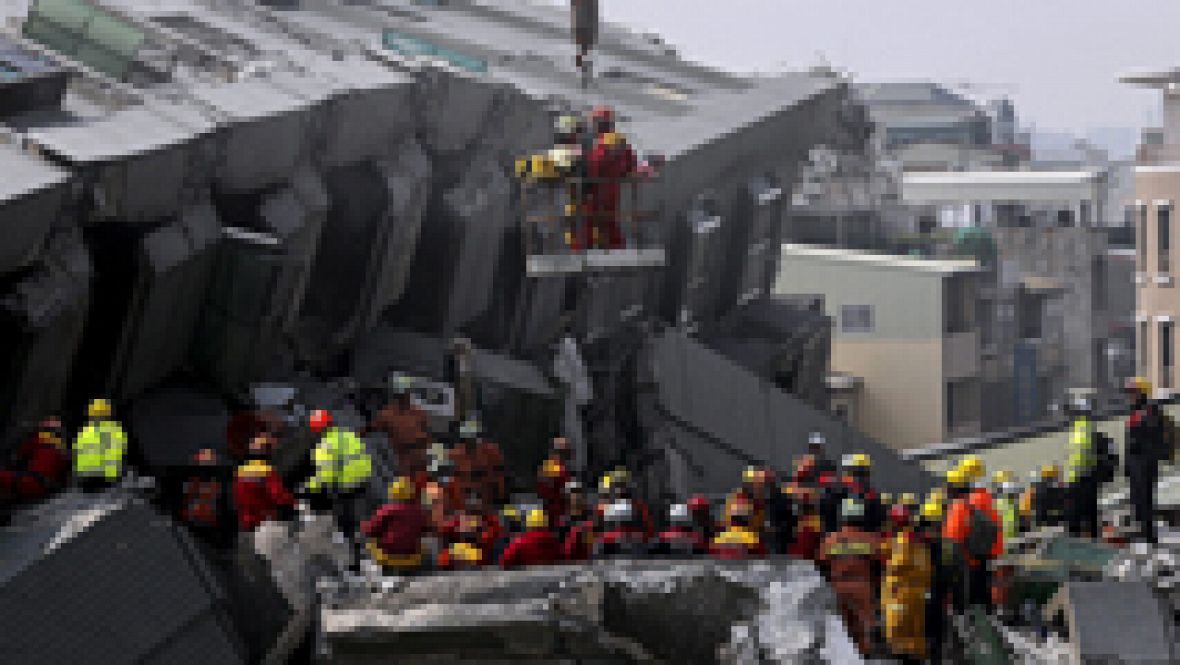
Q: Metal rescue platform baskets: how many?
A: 1